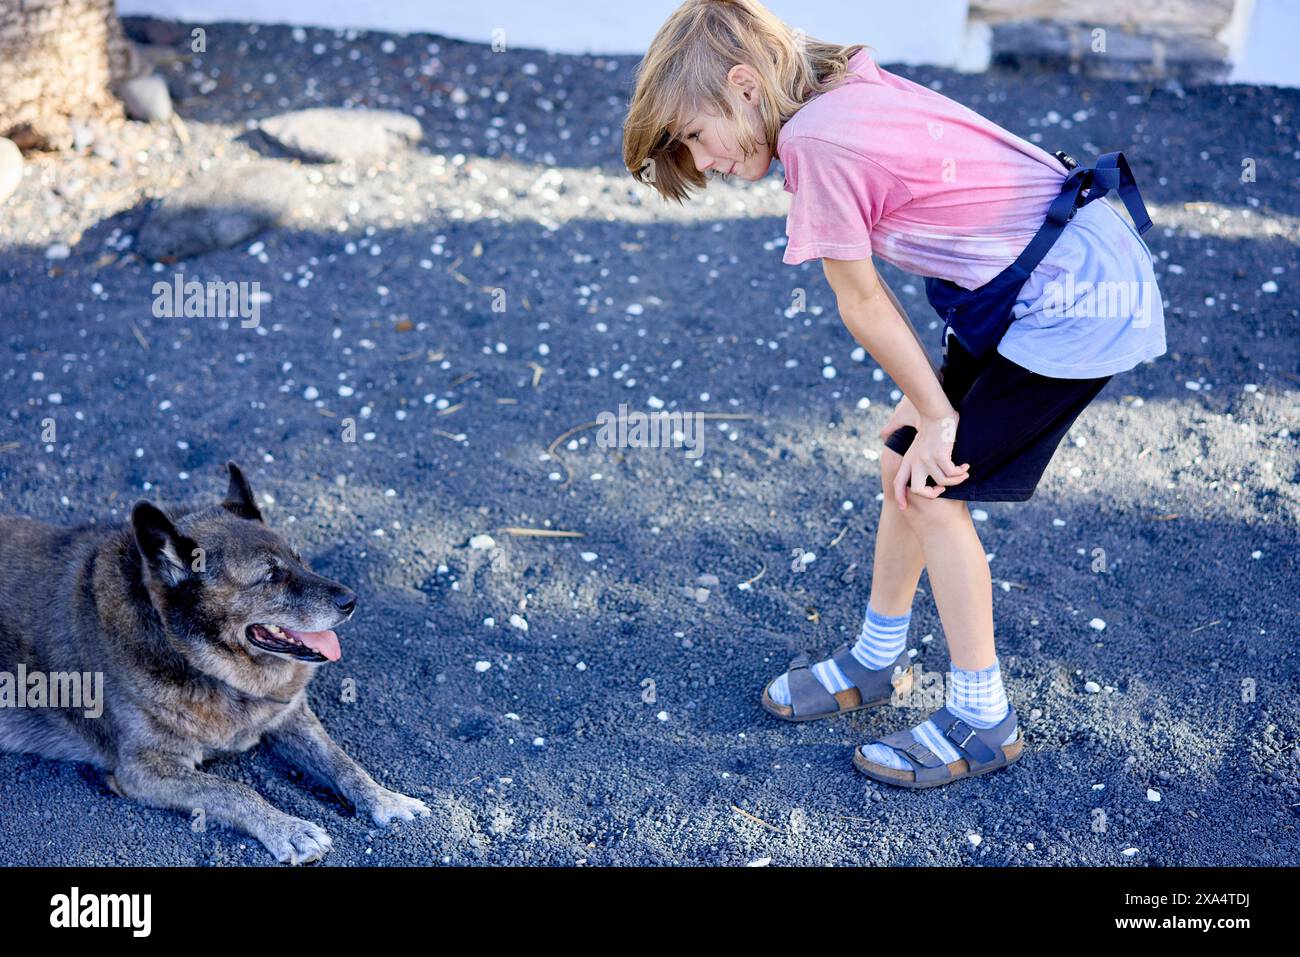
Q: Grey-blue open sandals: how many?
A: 2